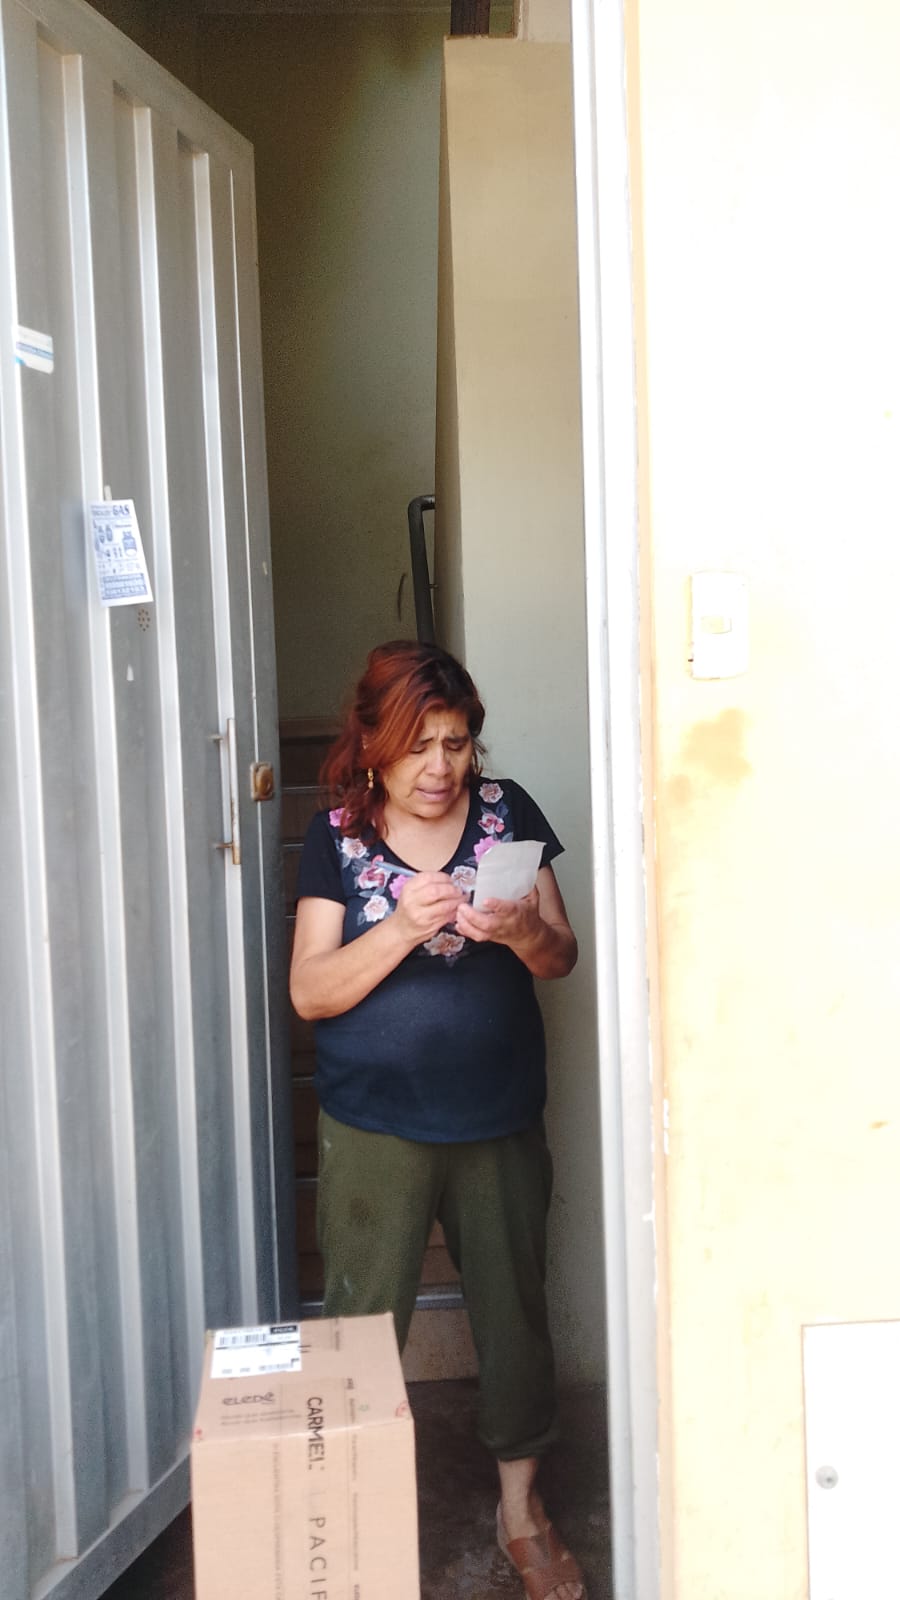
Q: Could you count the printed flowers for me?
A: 10